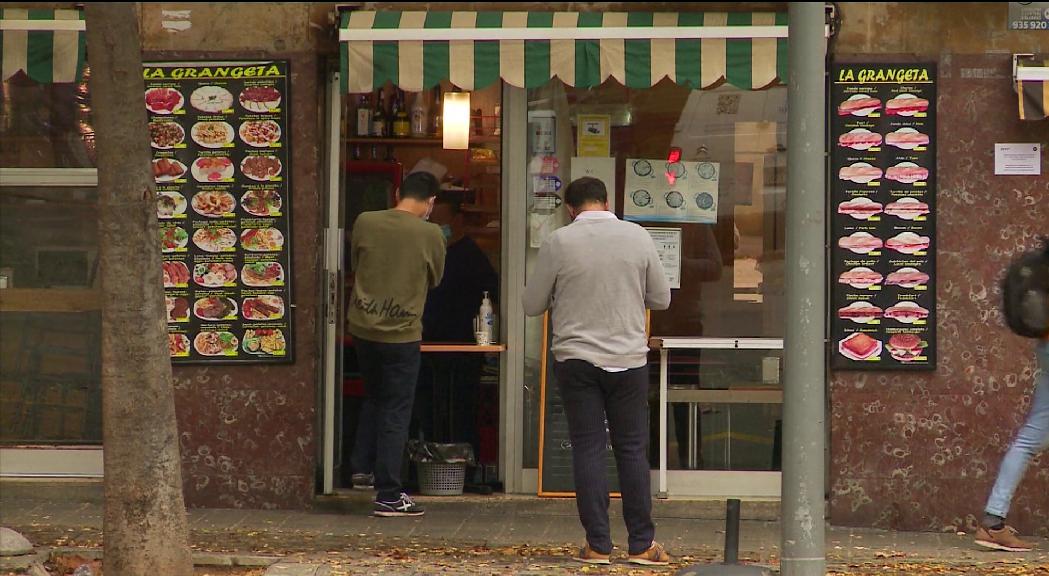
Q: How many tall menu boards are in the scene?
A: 2